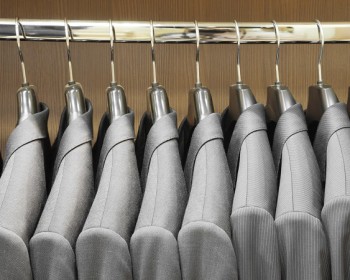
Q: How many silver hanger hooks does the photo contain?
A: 8